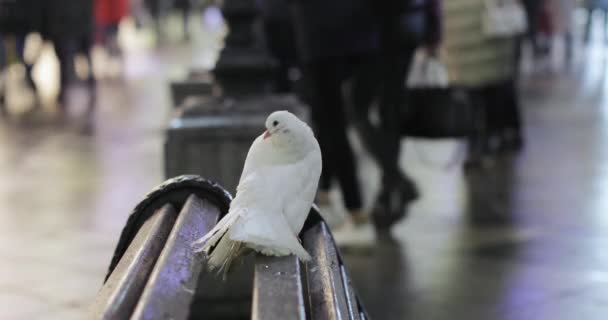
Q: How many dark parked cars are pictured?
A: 0